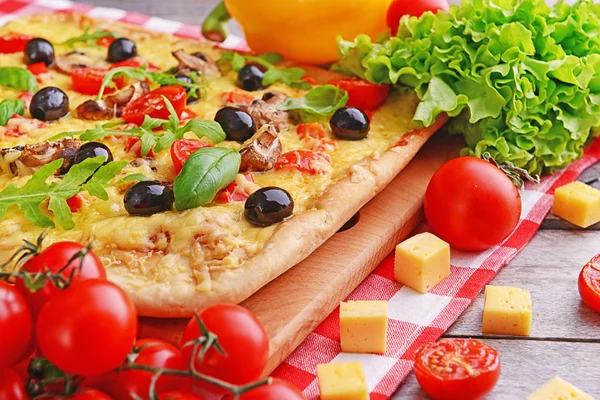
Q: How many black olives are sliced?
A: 0